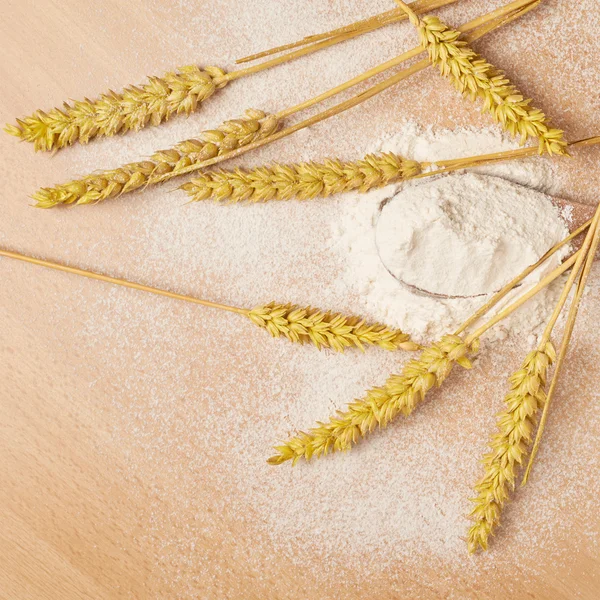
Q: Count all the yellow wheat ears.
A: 7